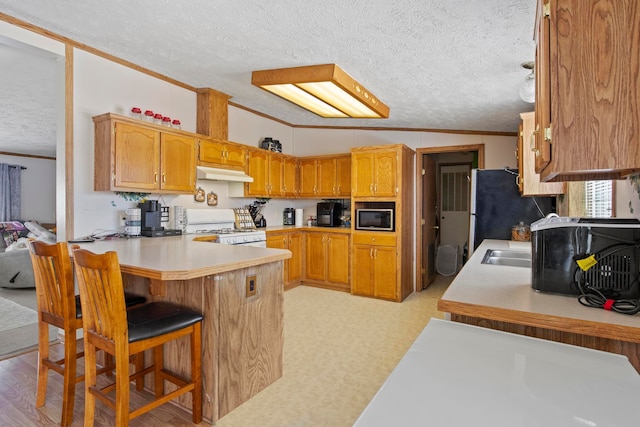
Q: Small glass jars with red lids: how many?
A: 5